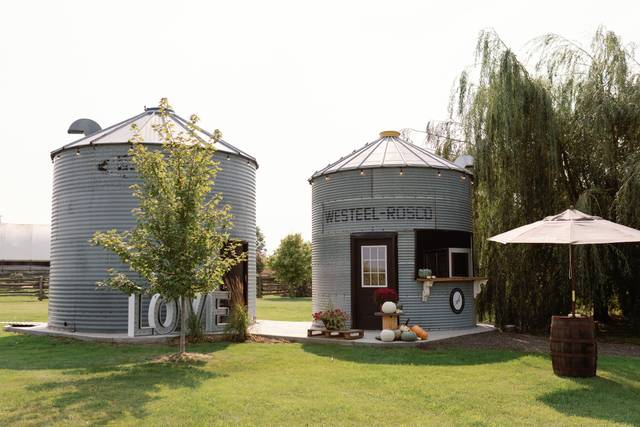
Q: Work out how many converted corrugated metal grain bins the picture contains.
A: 2